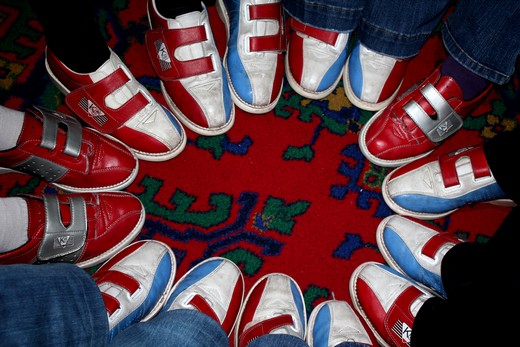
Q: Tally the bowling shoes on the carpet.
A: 15